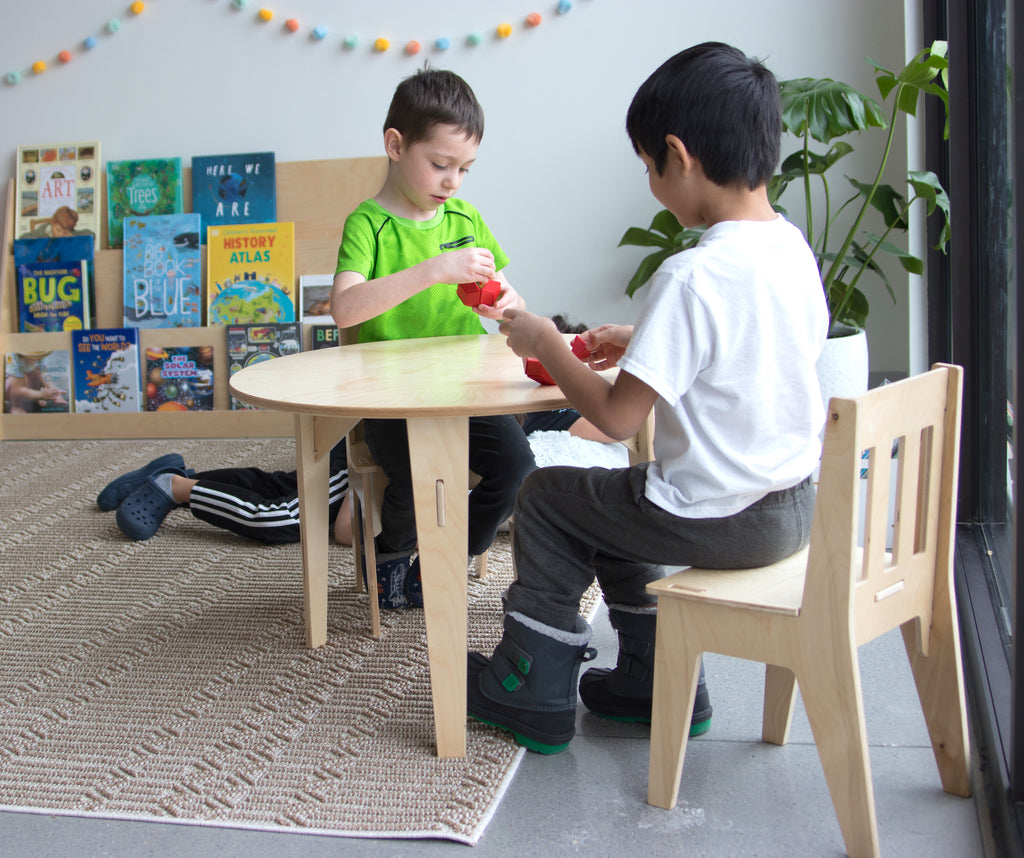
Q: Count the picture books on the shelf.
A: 13